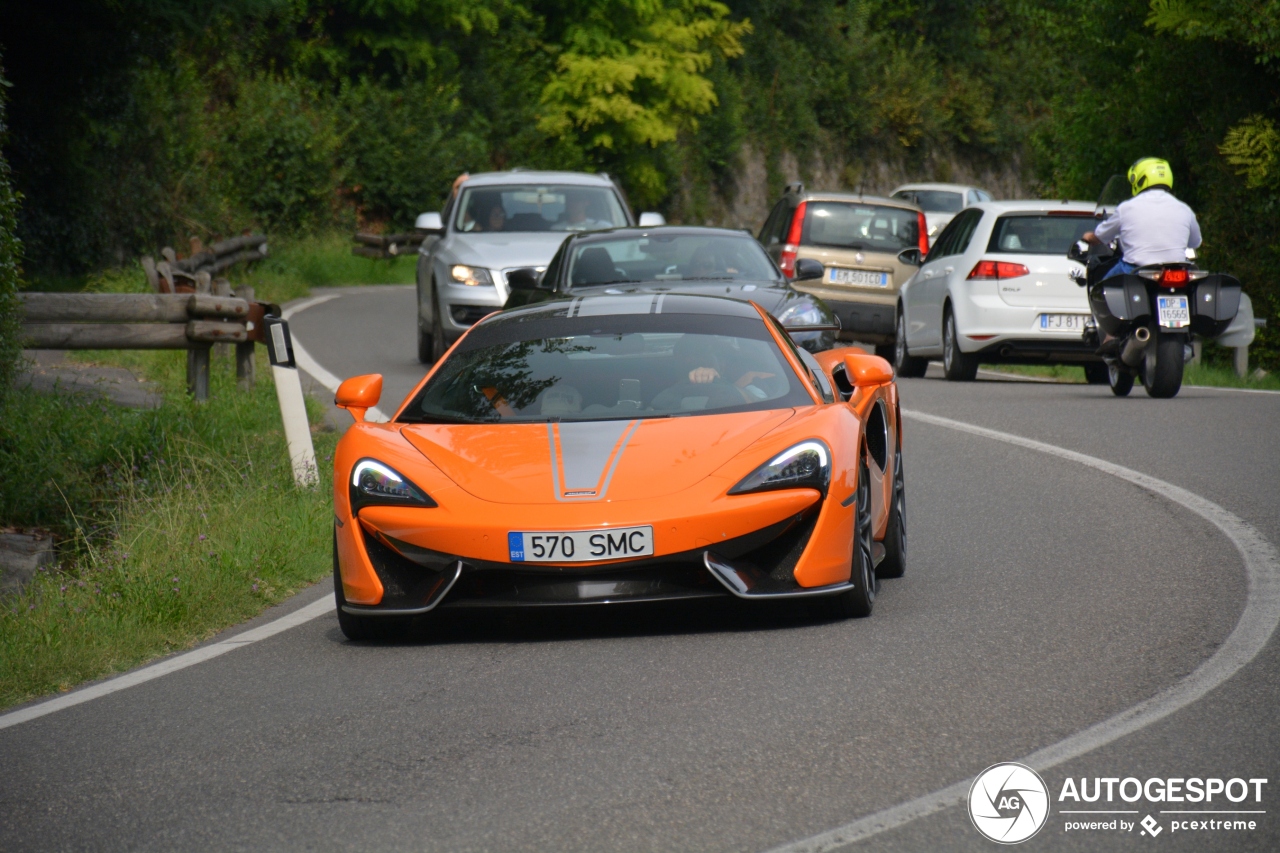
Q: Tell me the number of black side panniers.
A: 2